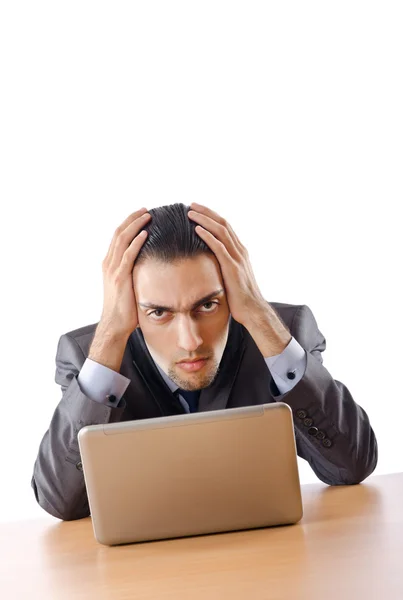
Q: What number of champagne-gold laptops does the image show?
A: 1